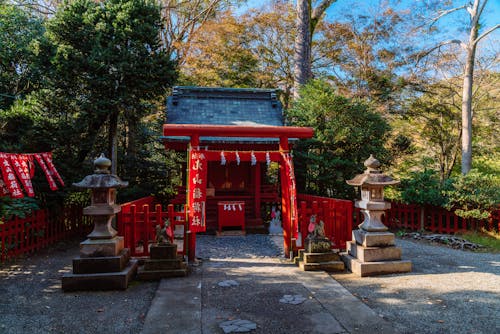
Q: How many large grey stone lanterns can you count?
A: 2